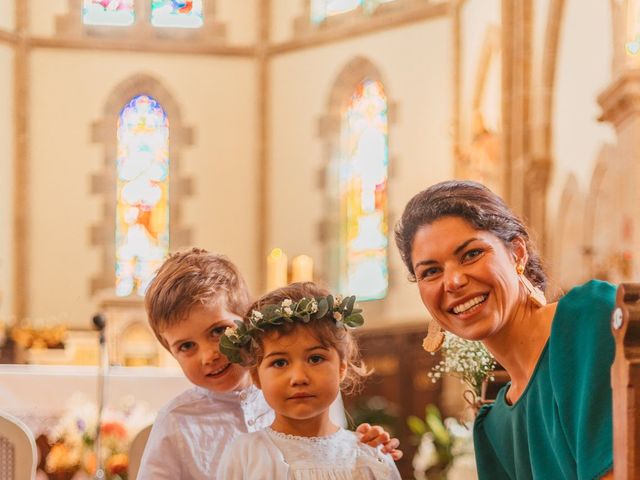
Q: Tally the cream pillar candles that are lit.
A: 1